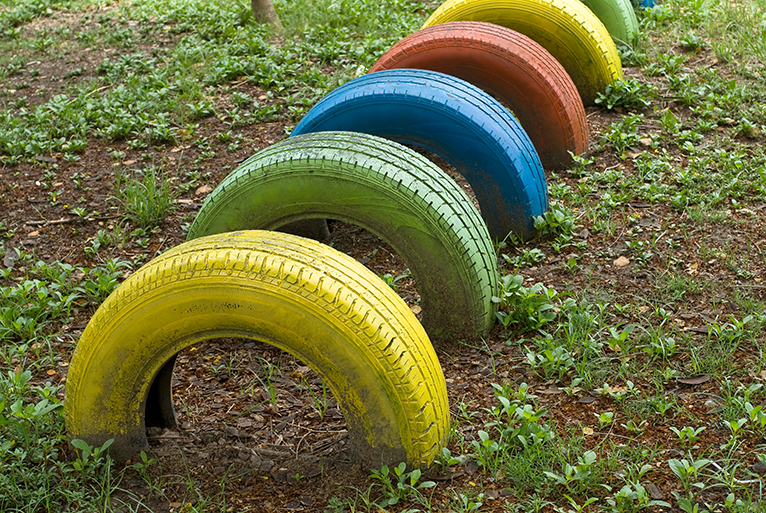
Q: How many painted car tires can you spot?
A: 7